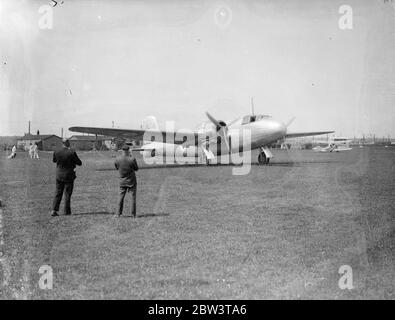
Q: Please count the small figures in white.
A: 3